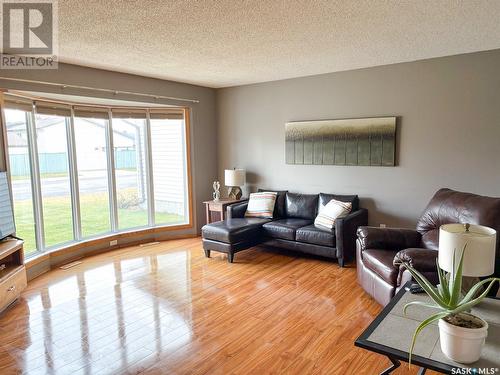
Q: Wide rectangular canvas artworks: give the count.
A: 1